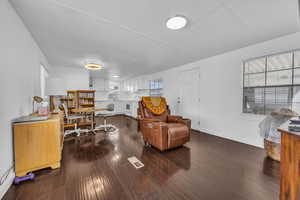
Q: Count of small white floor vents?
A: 1